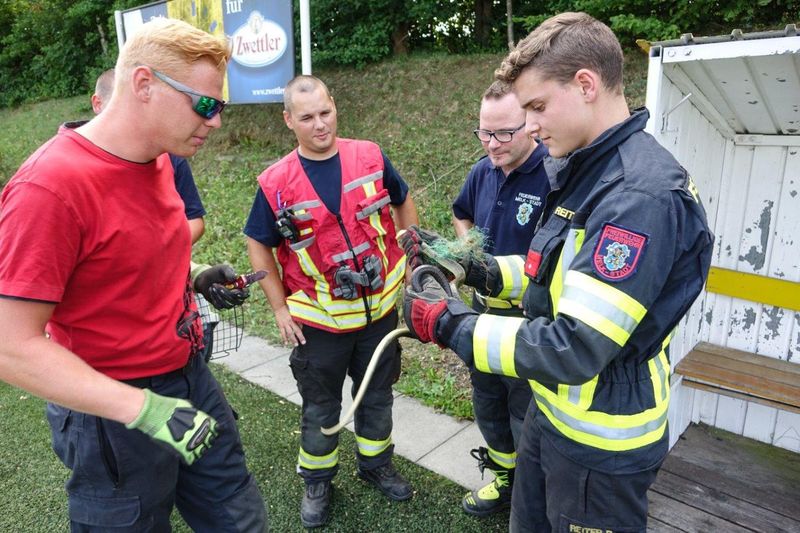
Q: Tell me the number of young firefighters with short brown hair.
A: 1